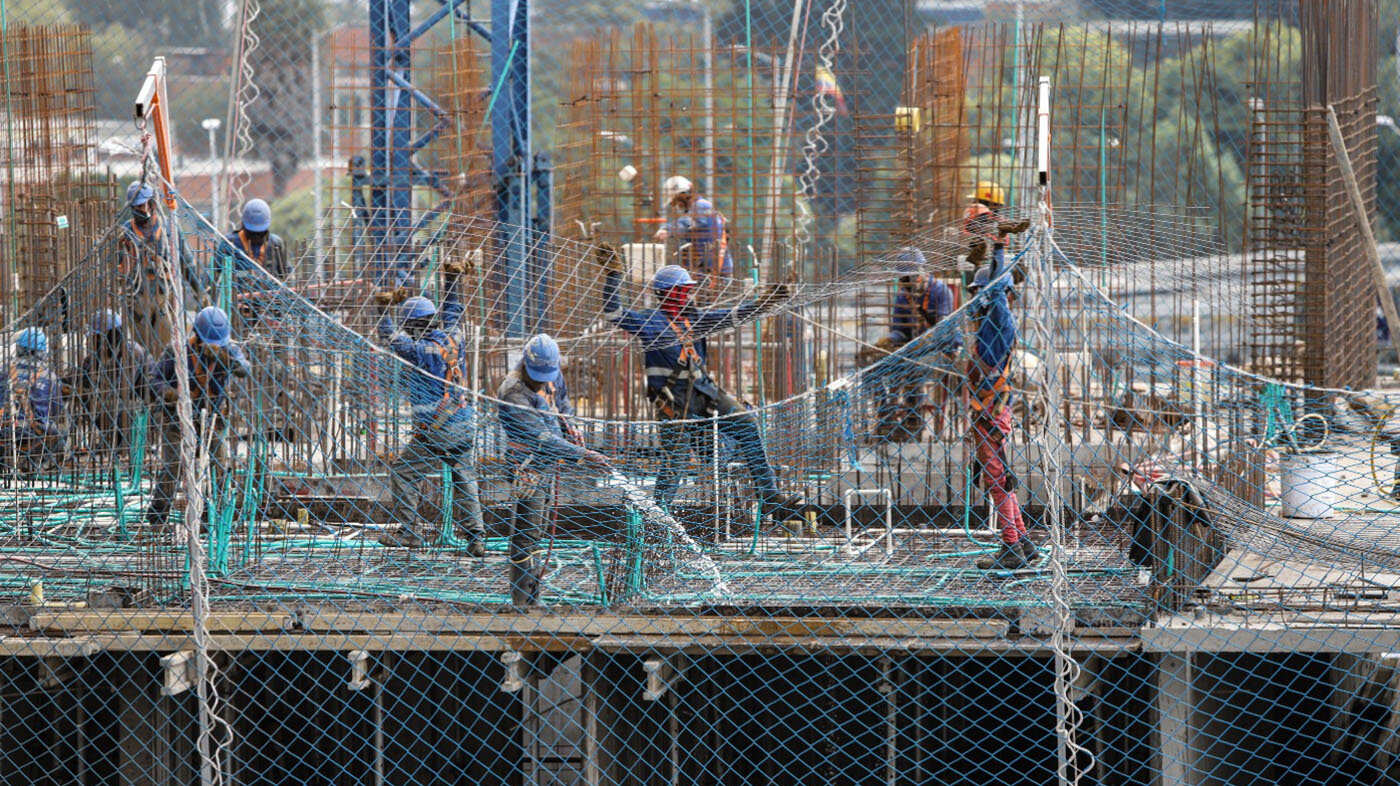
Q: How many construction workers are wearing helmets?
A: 12